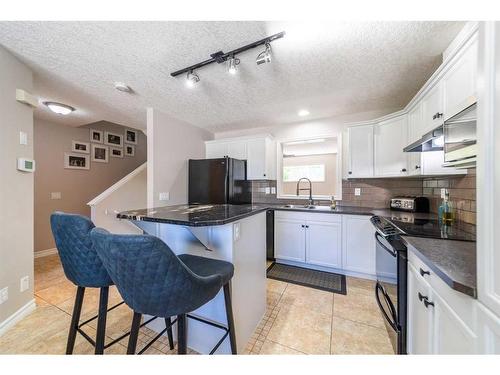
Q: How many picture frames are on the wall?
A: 8